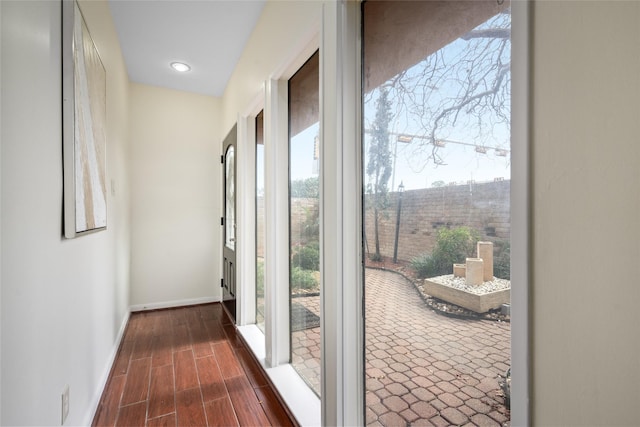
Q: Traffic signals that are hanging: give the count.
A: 4